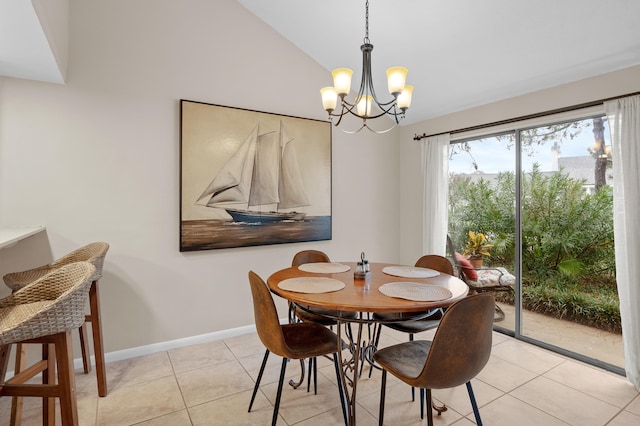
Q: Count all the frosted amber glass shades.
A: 5